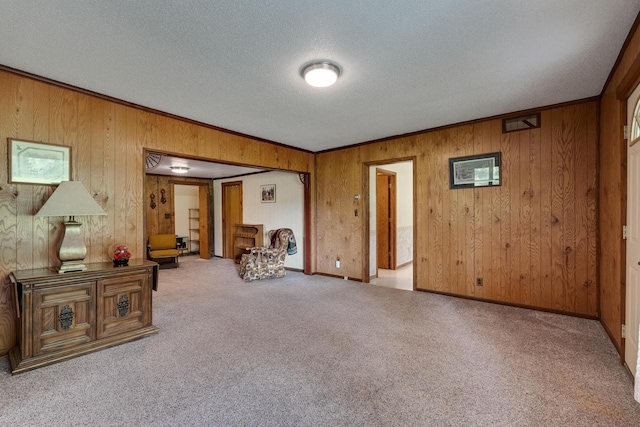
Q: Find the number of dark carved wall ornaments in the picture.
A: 2